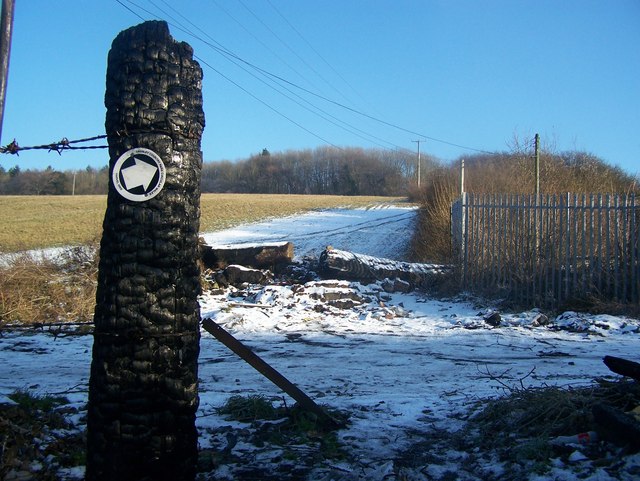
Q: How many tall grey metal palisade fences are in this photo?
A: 1